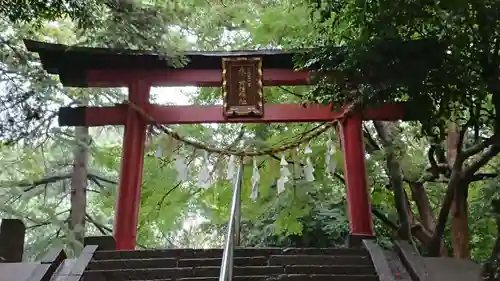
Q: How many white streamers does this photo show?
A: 8